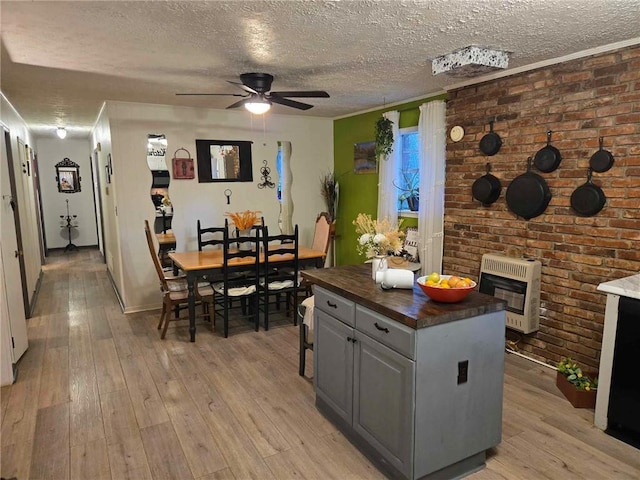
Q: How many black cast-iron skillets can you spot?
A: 6